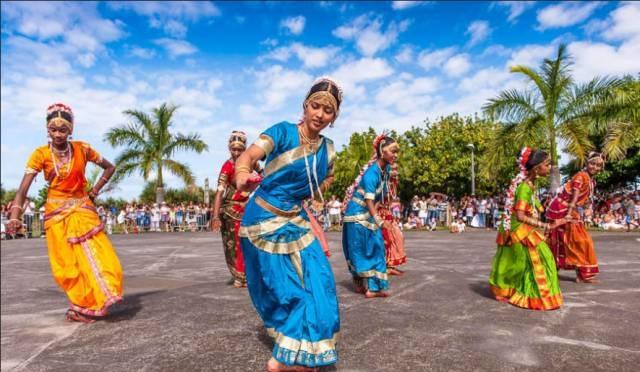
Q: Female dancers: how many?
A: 7